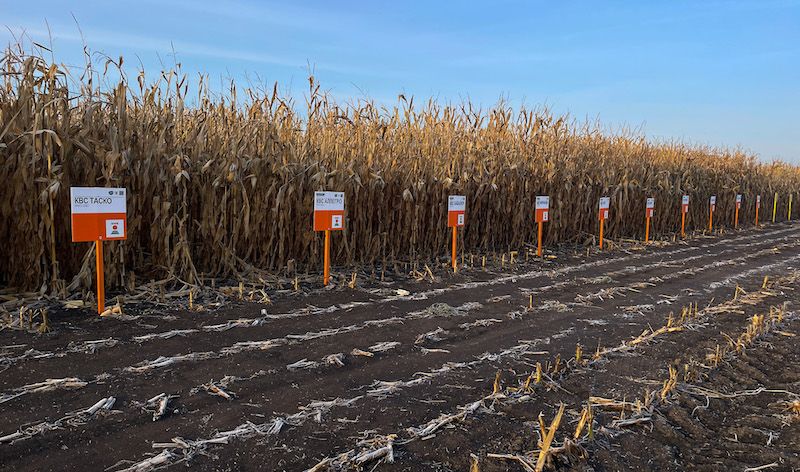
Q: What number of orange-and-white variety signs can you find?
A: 10